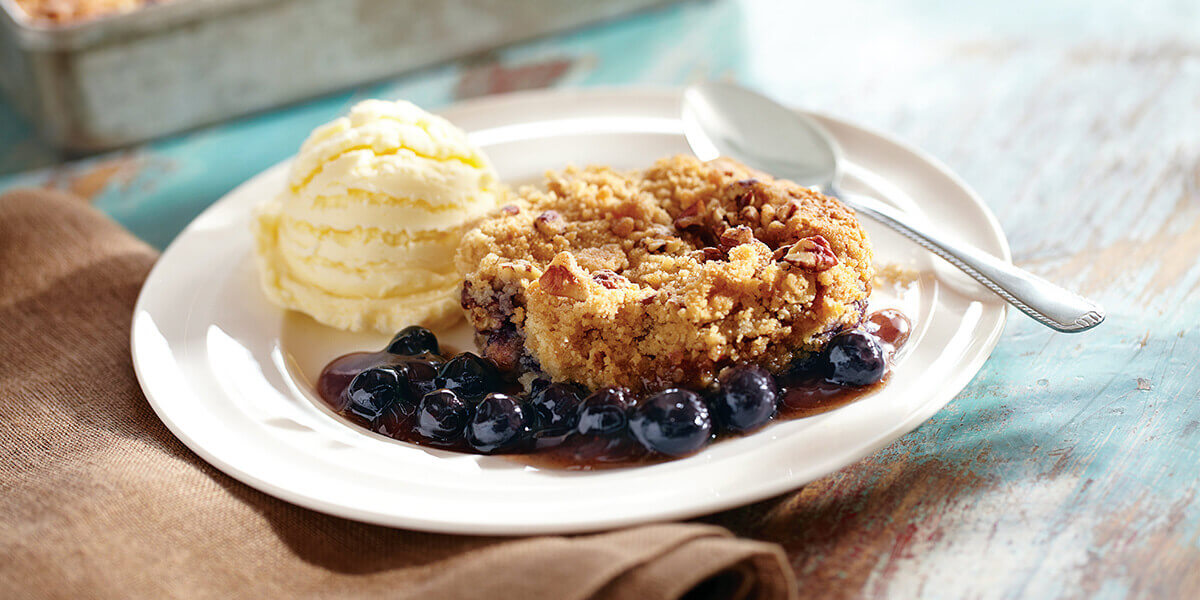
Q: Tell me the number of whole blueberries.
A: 10